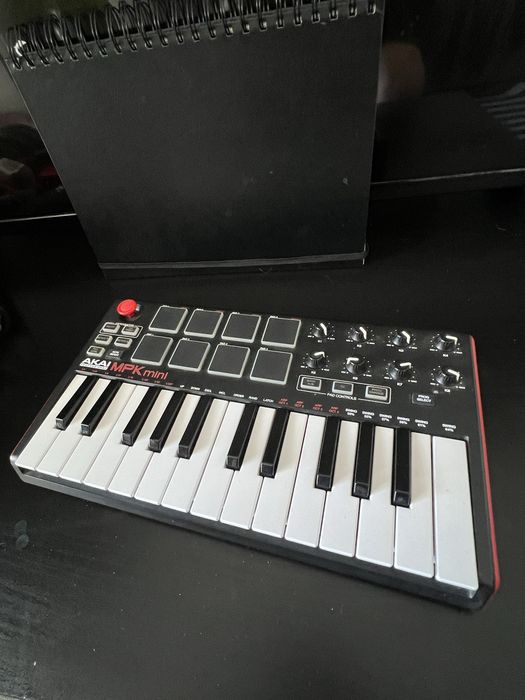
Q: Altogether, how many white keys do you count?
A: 15